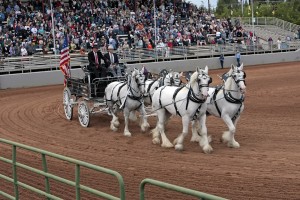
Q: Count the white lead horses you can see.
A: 2